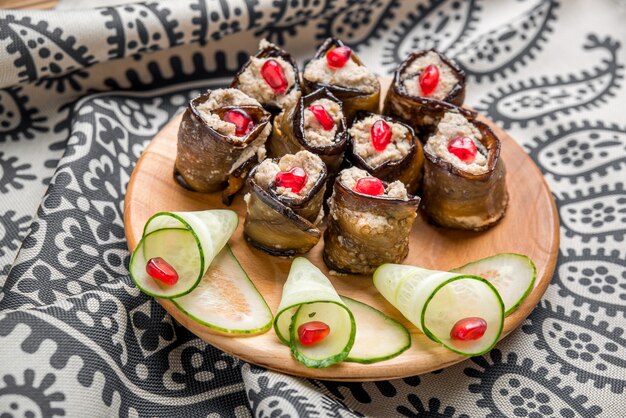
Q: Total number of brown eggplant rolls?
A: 9